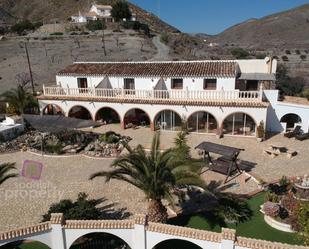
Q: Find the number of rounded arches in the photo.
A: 11